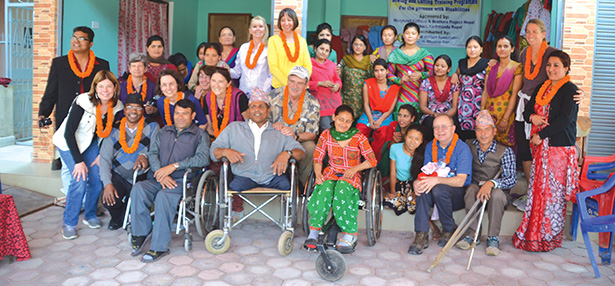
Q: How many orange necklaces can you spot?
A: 13